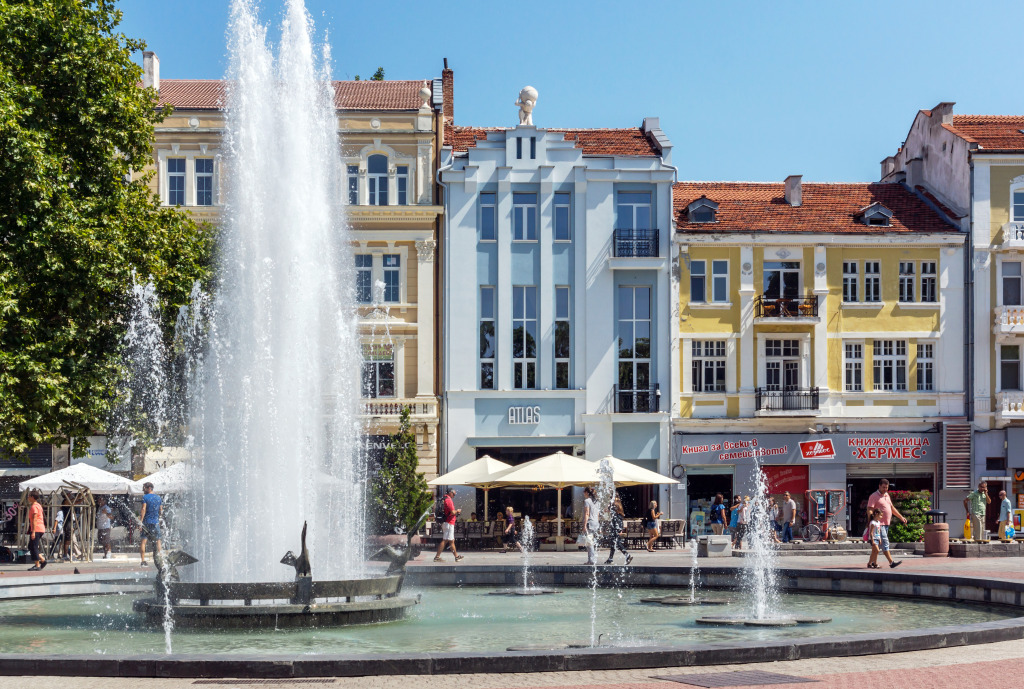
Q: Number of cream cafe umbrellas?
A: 3